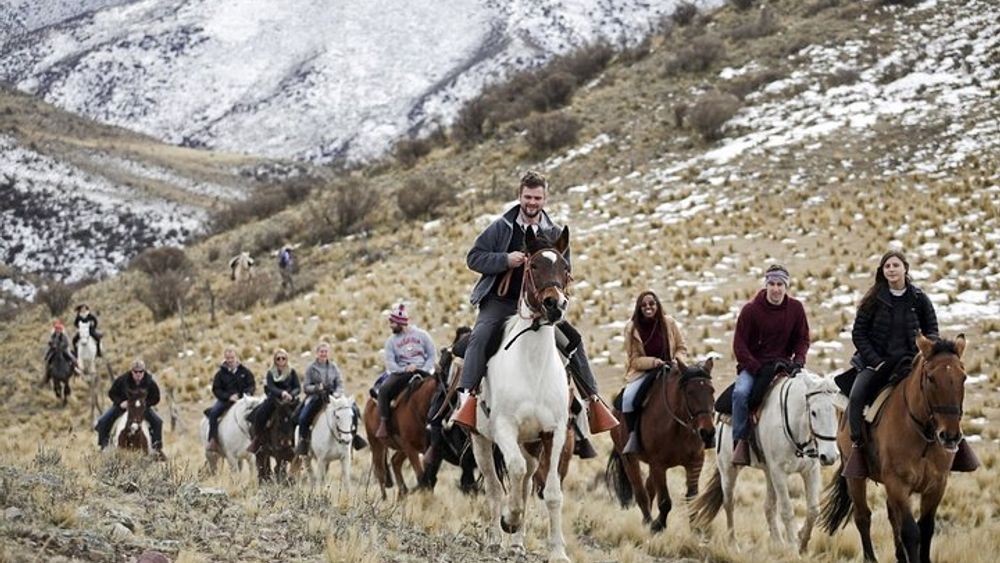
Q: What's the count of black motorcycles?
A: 0